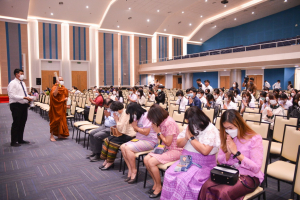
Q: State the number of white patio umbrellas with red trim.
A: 0